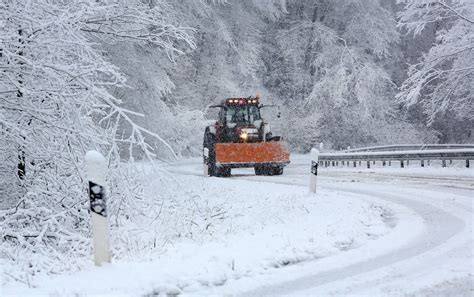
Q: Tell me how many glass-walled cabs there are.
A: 1